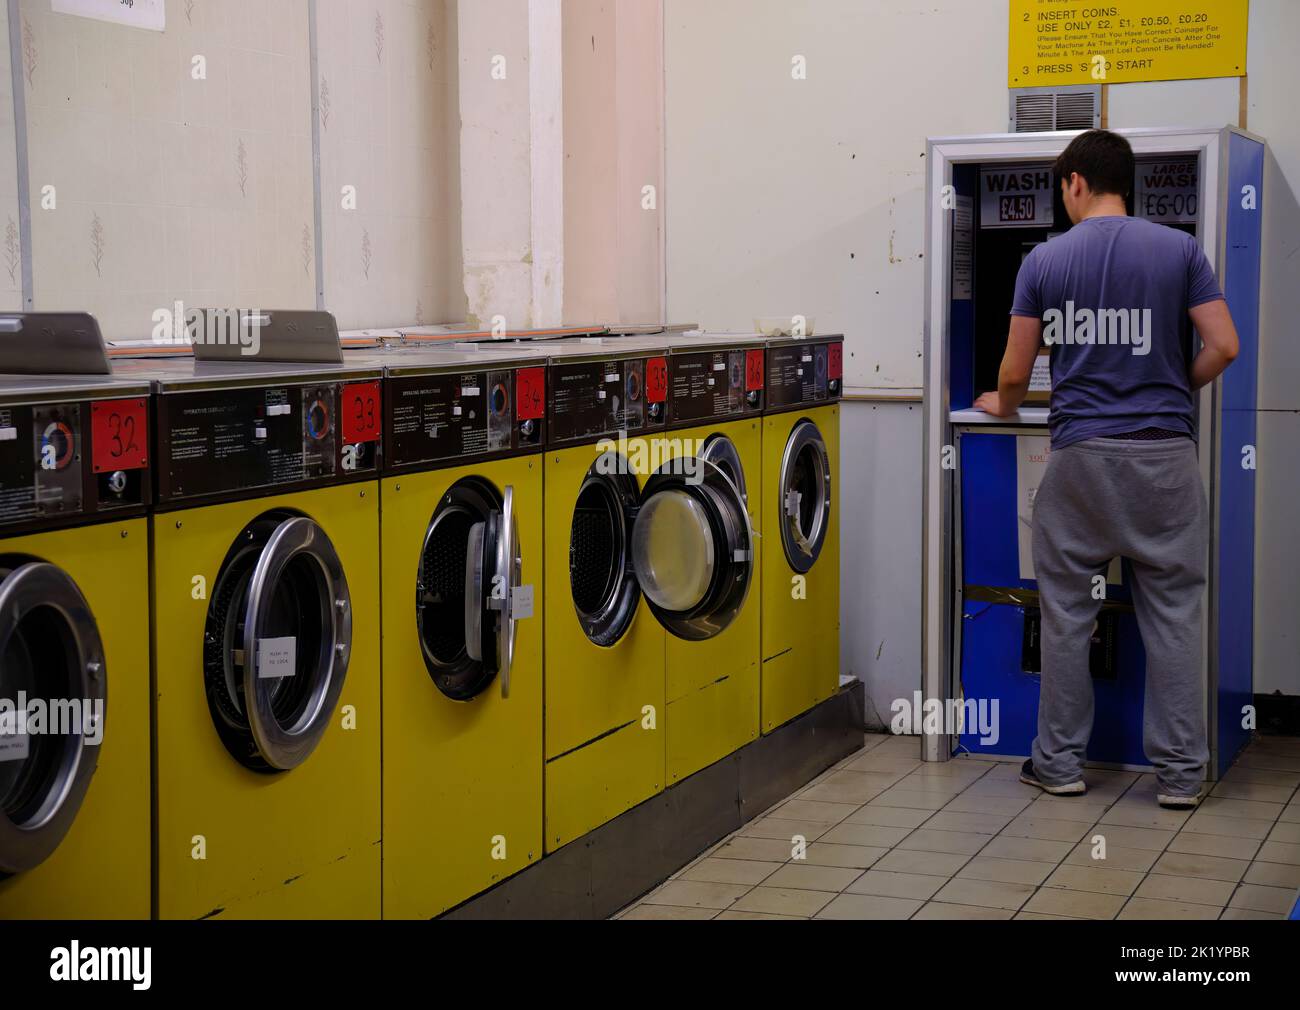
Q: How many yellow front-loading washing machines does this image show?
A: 6